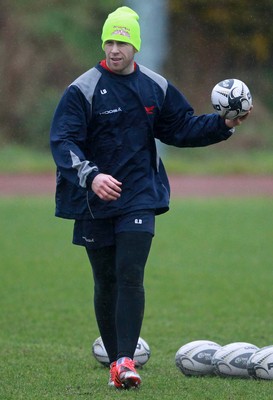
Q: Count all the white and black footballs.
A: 5